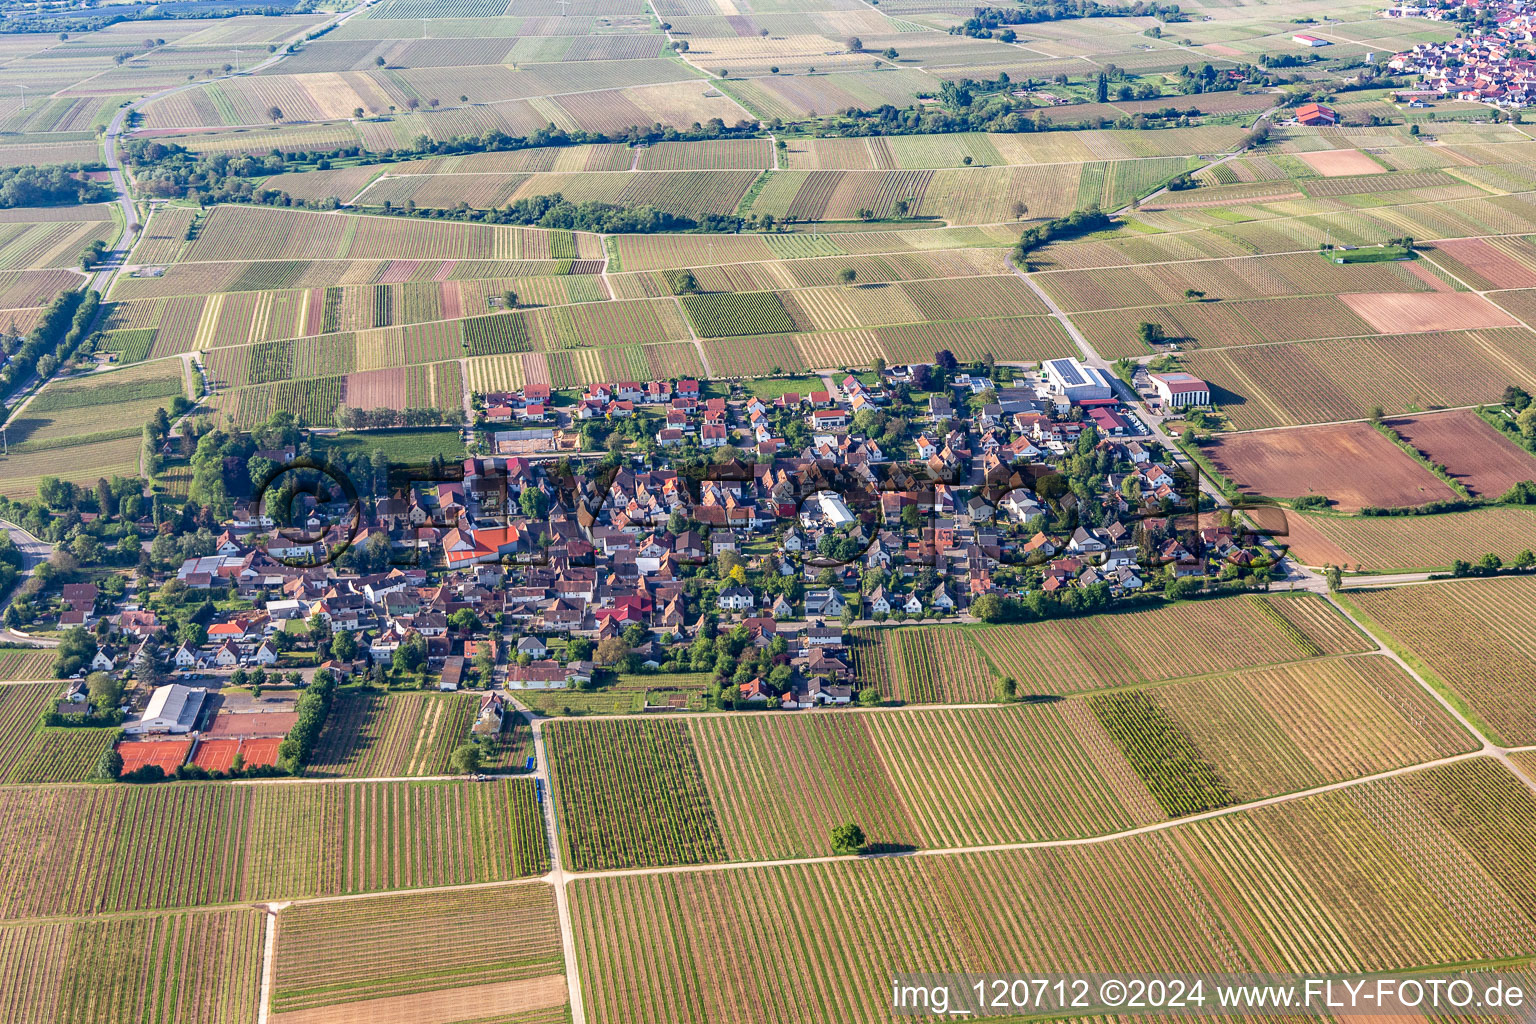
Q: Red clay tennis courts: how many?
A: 4